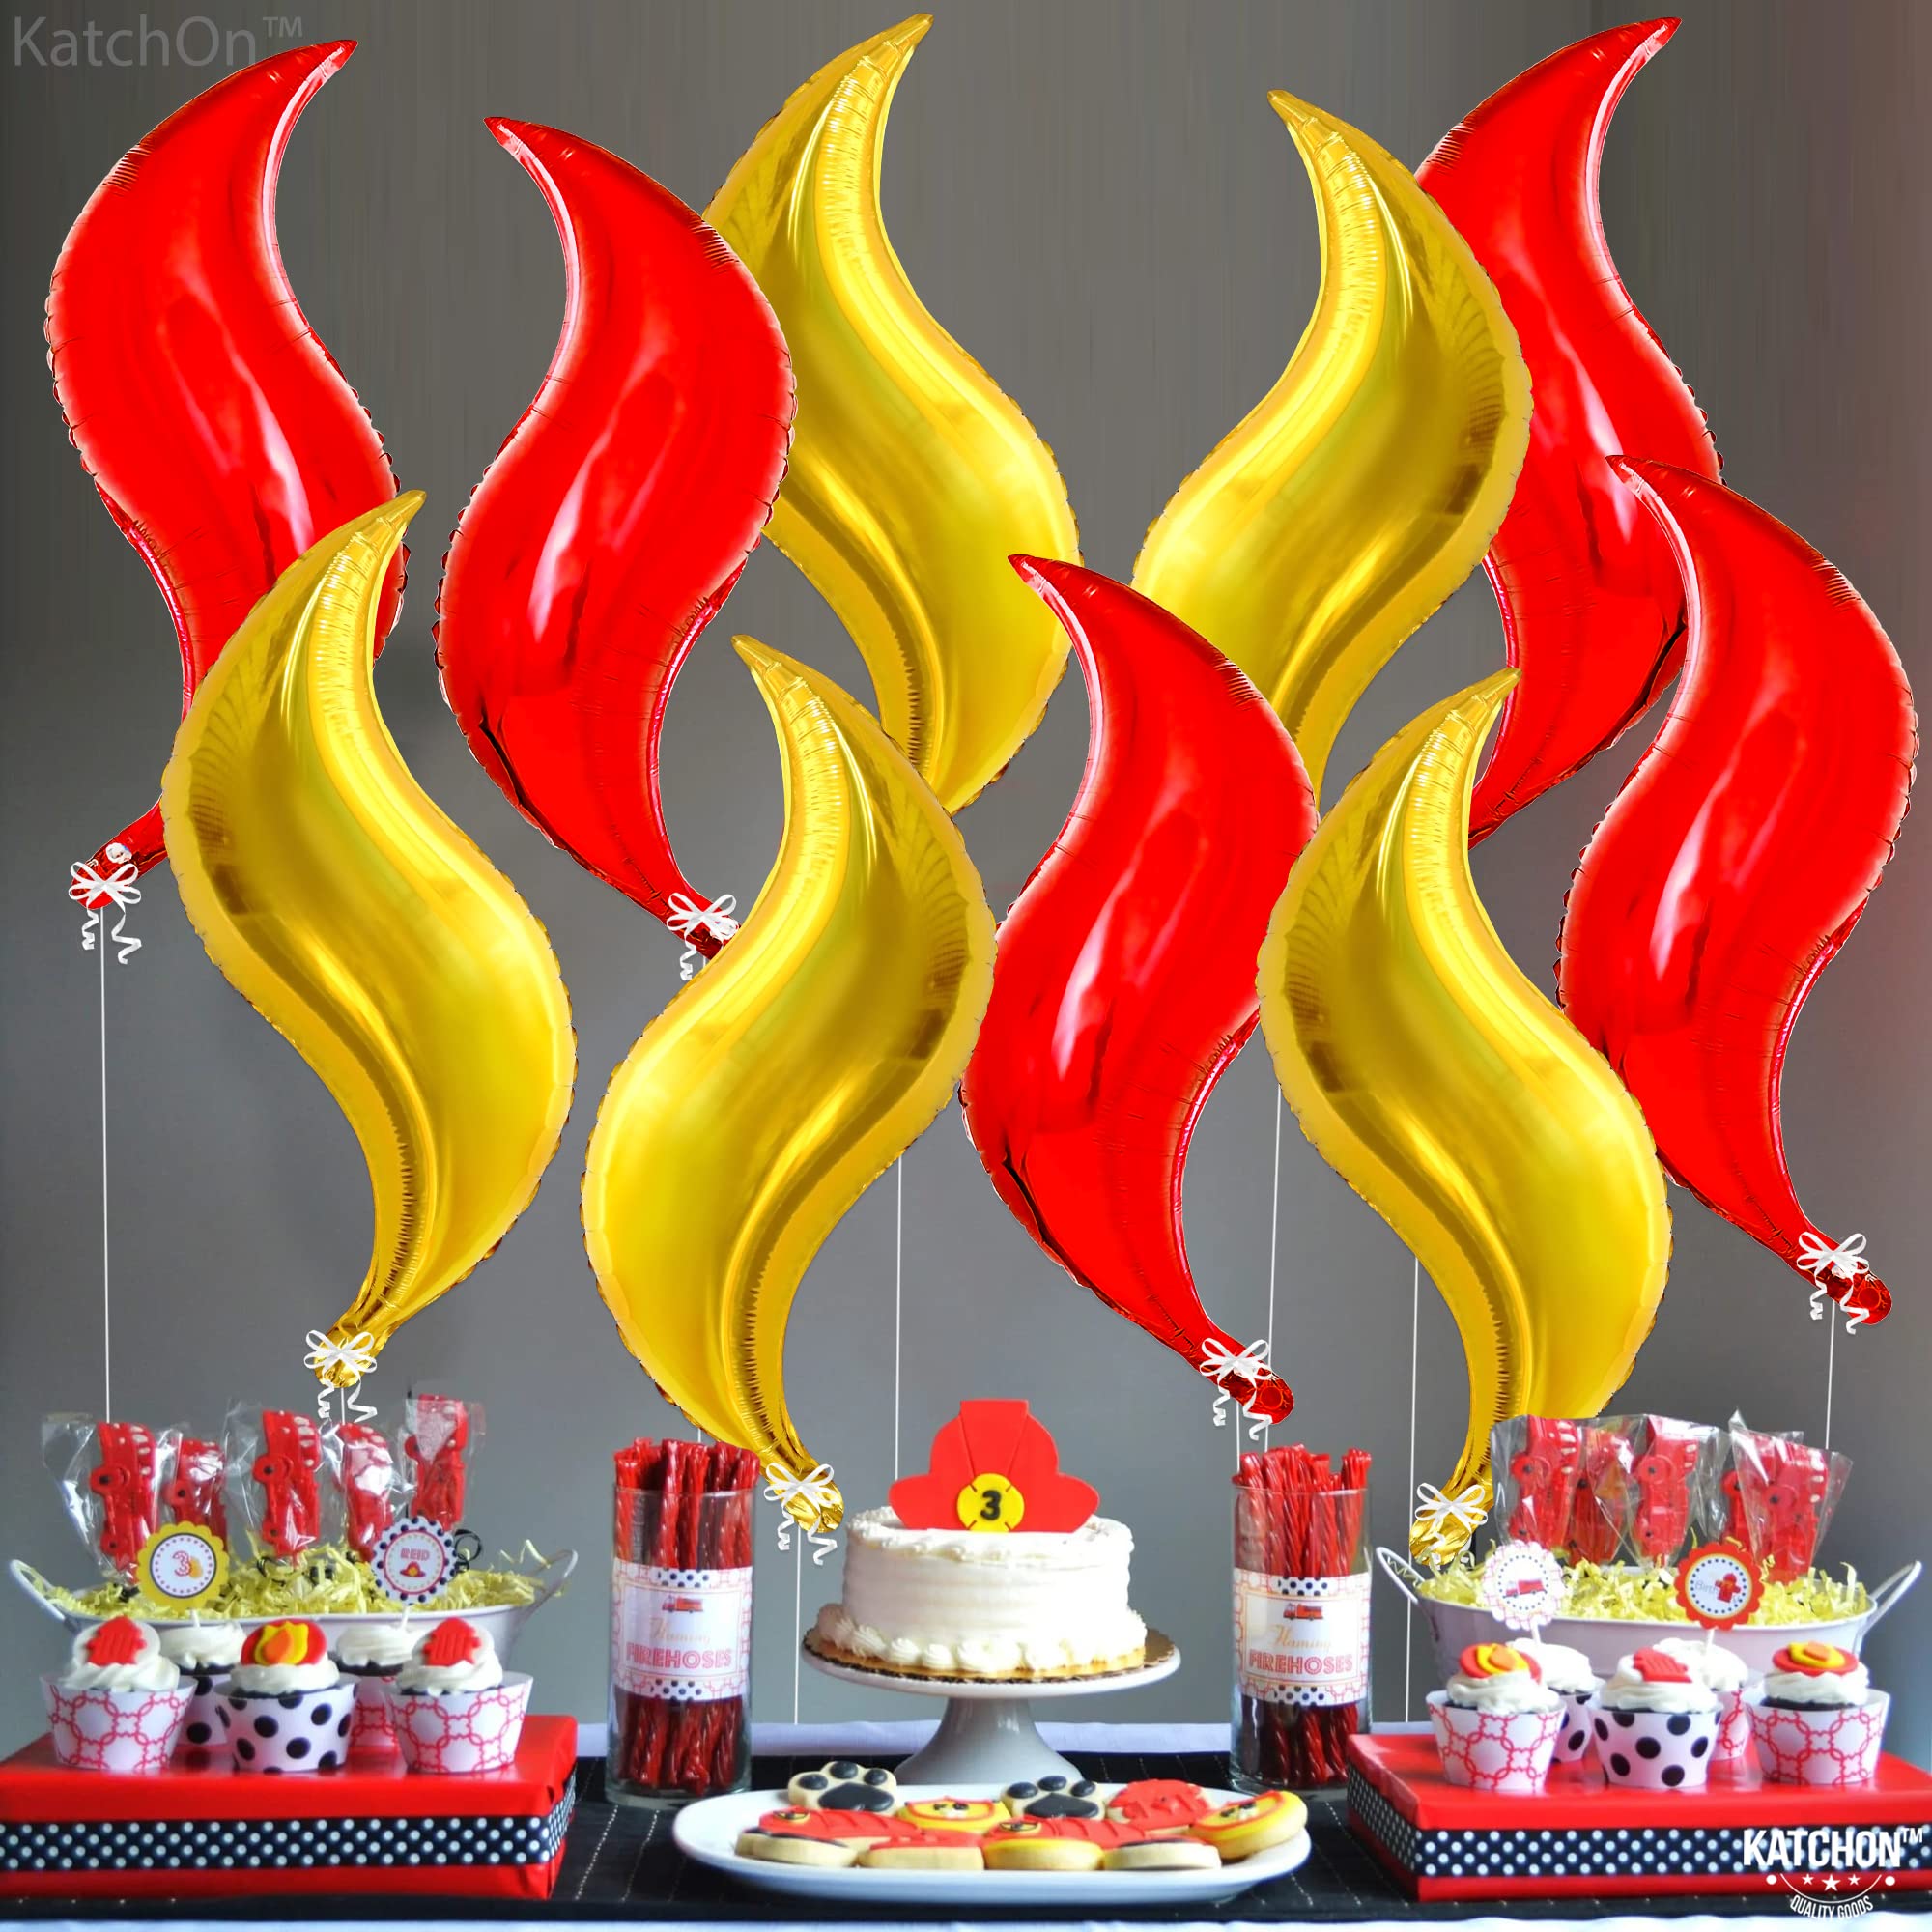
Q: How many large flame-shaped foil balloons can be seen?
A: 10